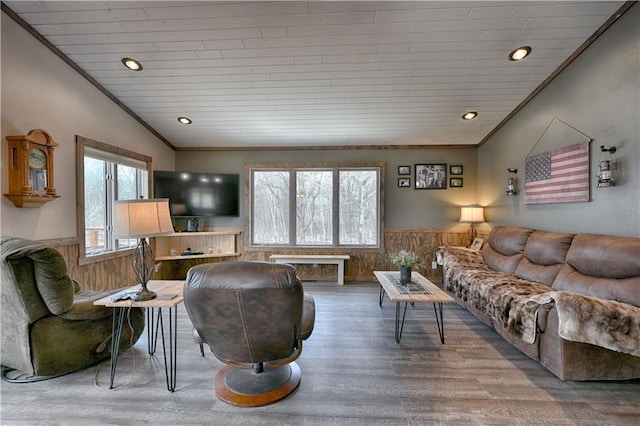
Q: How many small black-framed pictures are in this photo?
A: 4